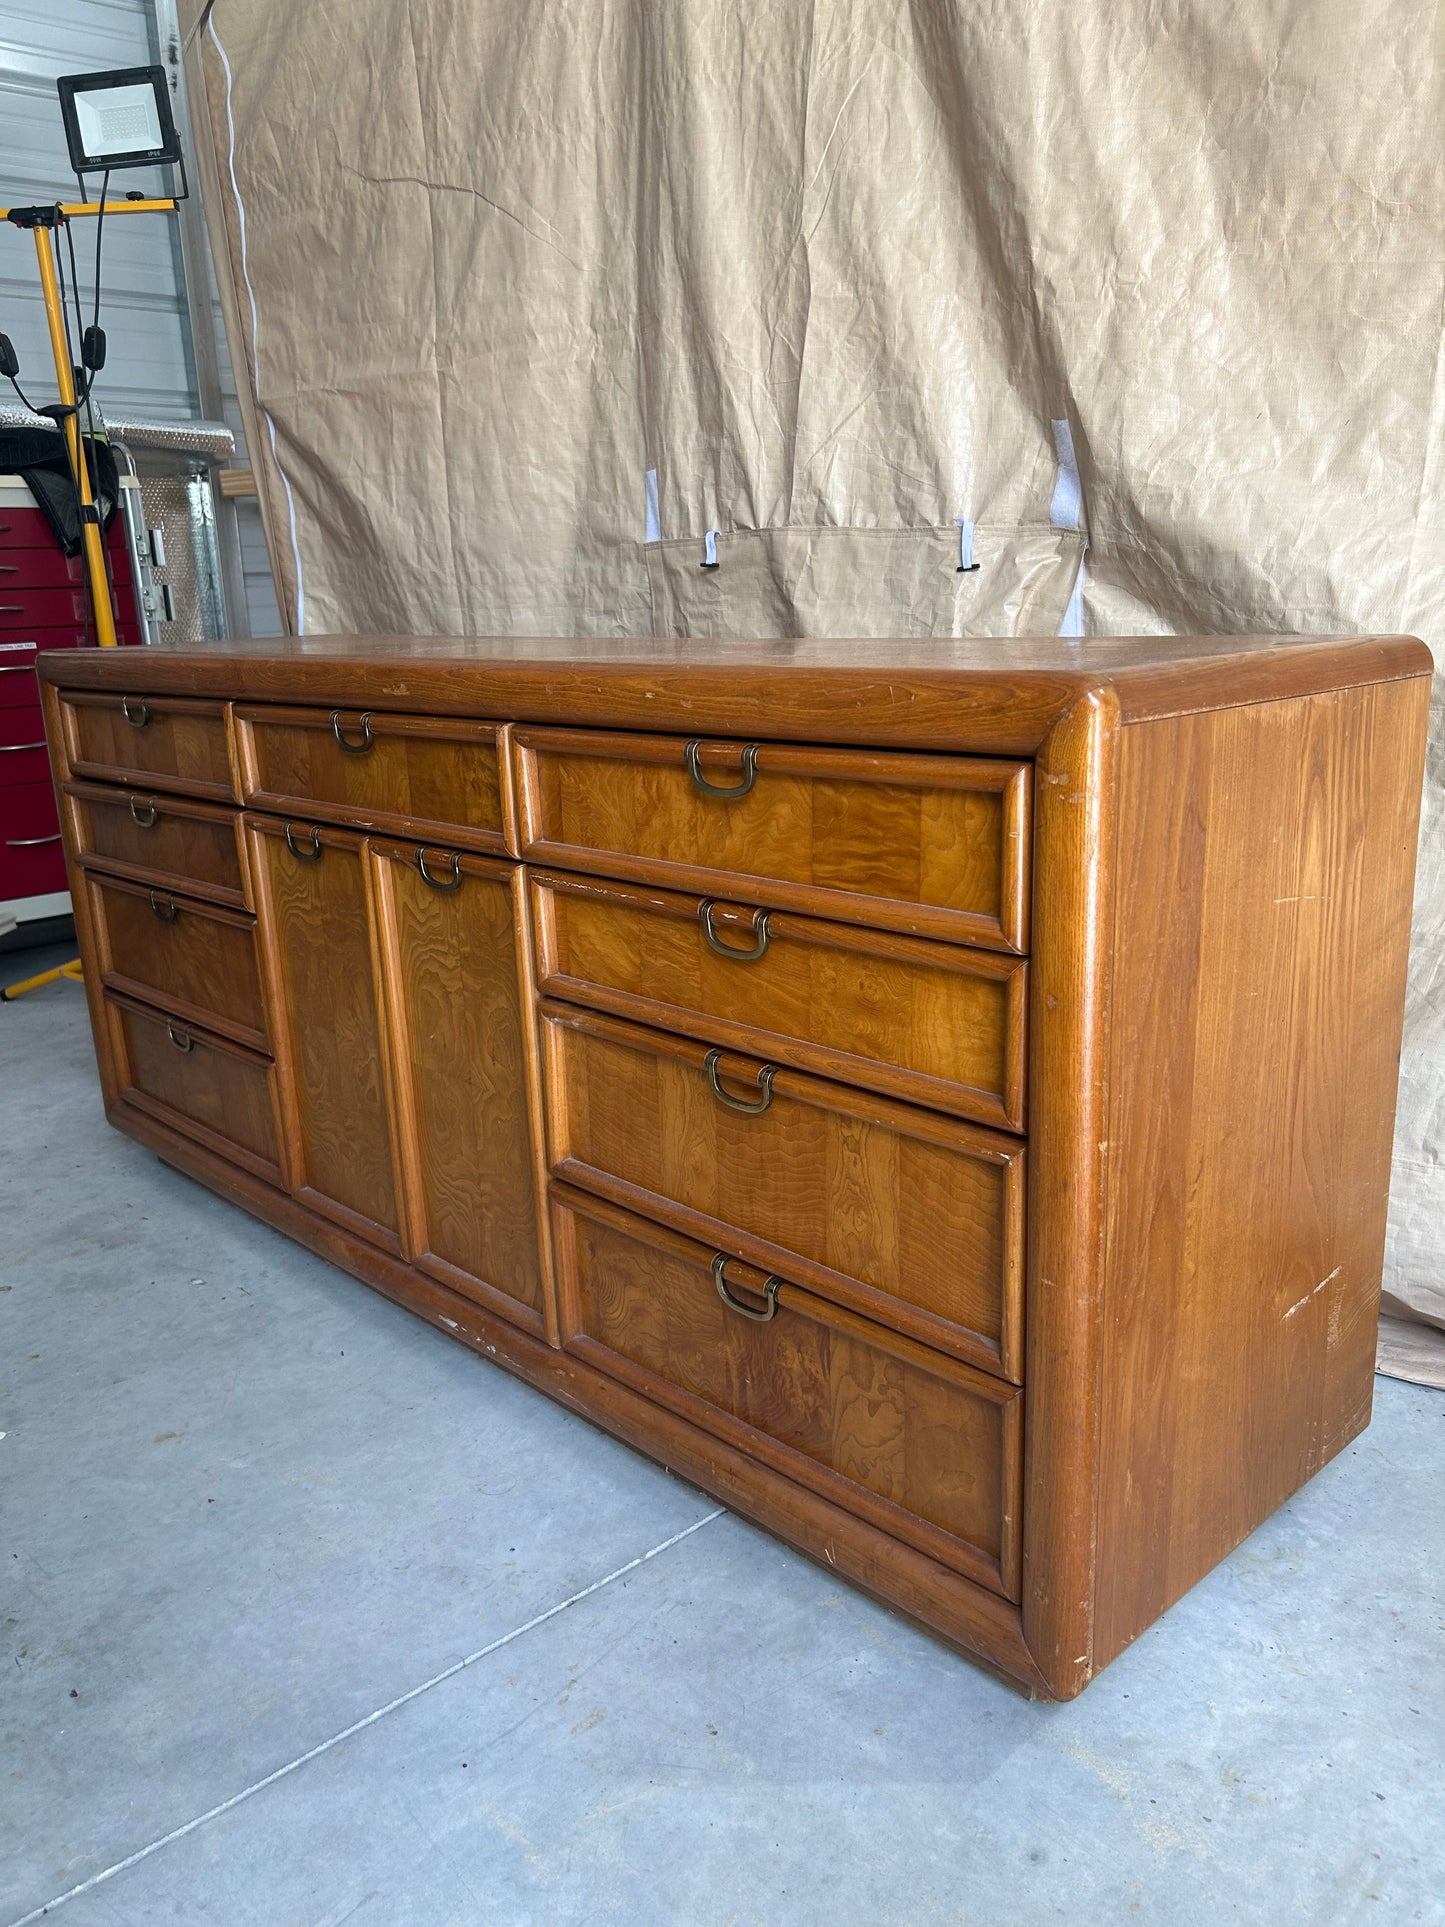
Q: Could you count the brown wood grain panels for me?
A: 11